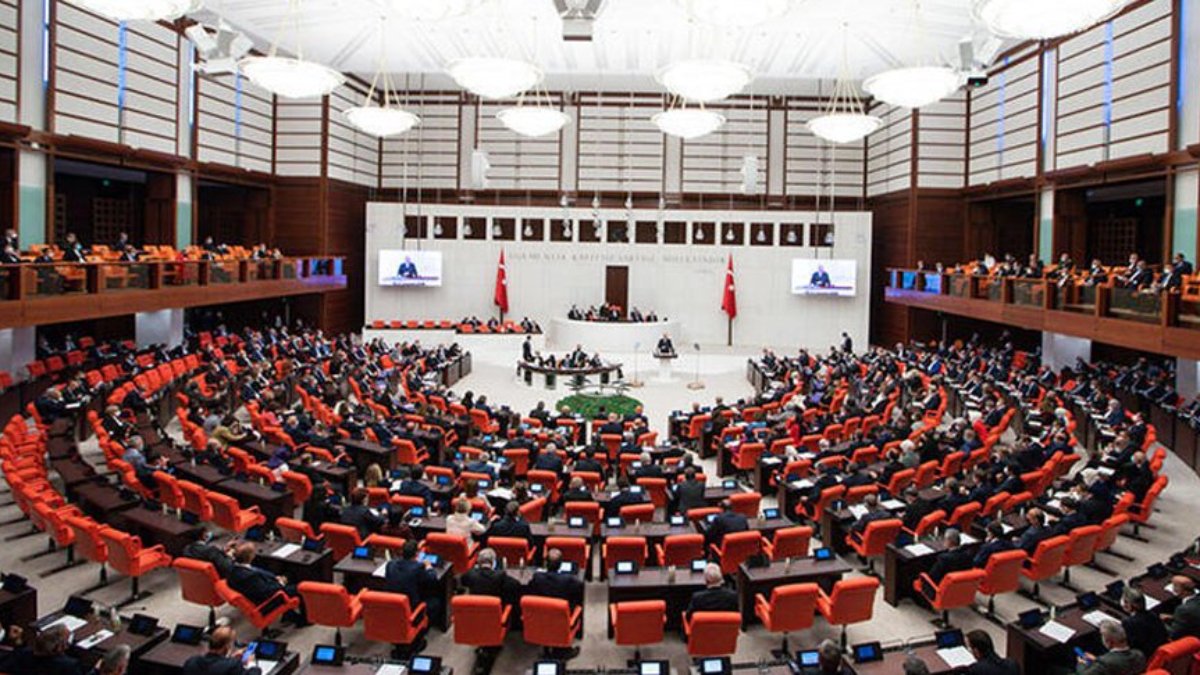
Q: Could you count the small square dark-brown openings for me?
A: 15